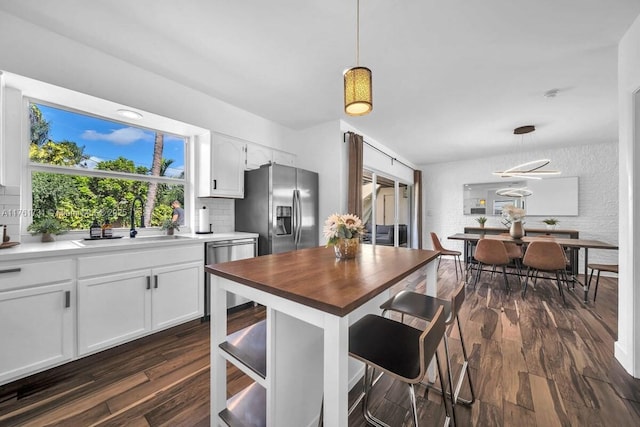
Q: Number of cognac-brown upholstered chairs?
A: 6